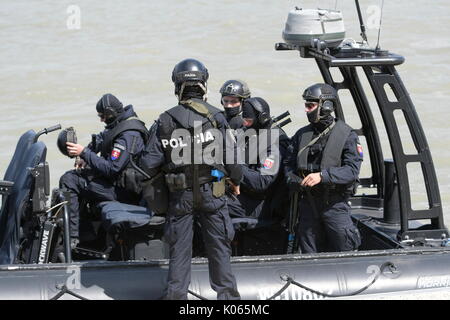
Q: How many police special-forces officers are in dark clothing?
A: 5